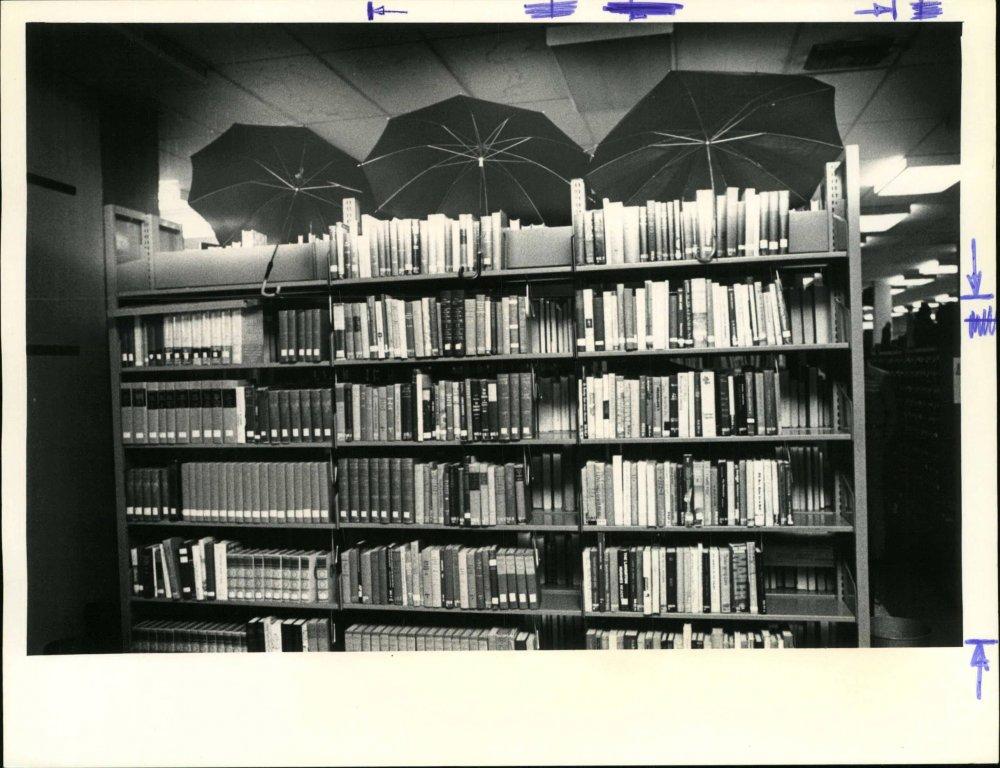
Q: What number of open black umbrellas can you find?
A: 3